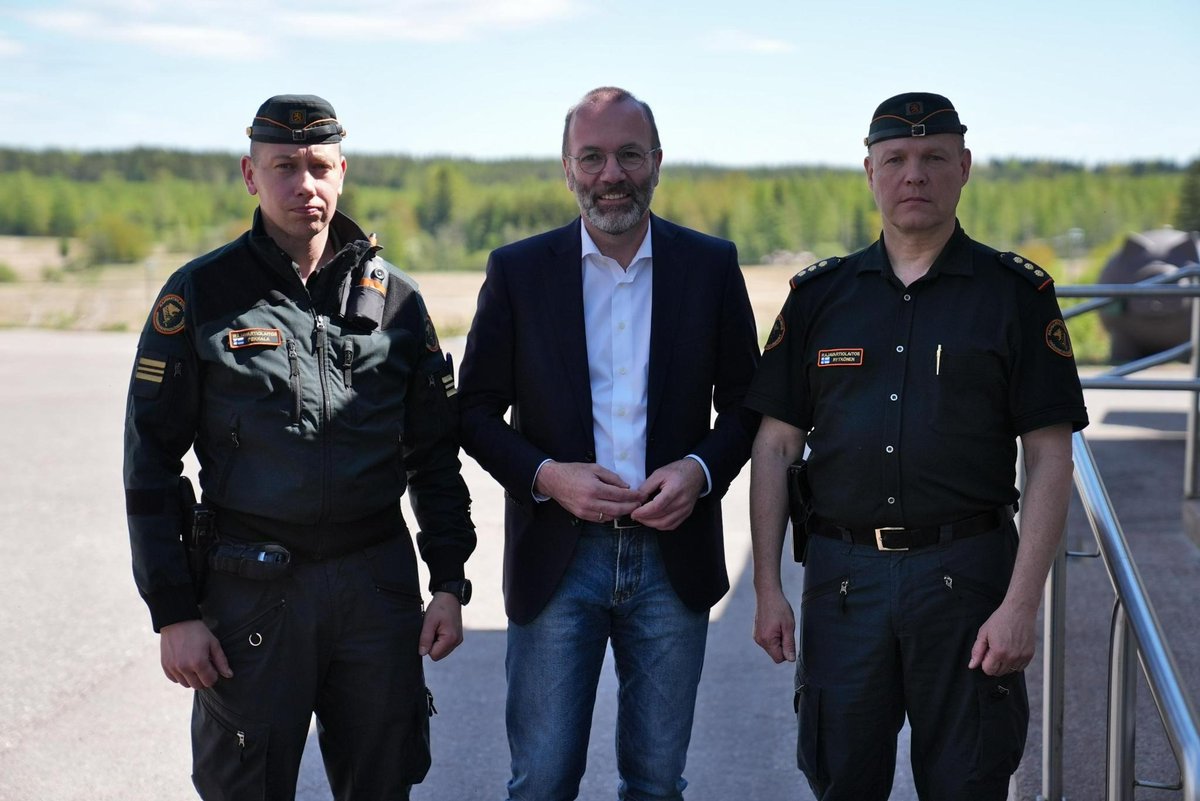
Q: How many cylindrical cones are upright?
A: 0